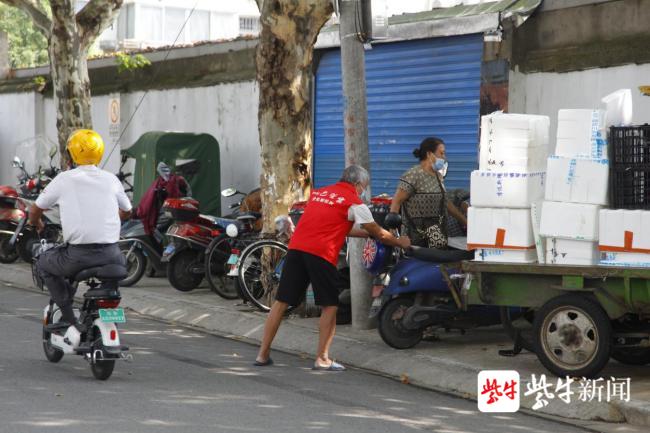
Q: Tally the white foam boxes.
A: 10